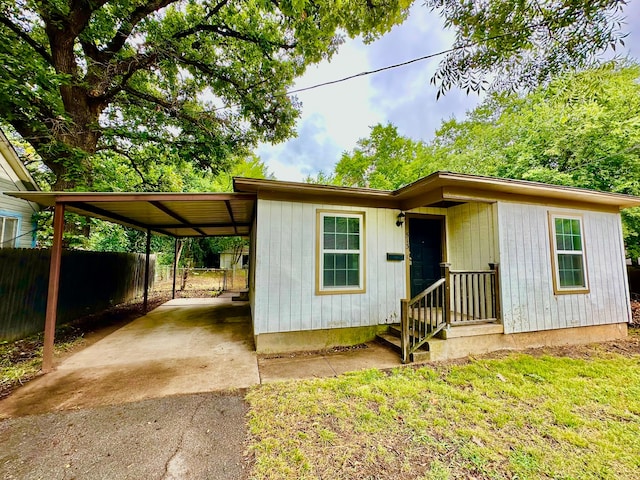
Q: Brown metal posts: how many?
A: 3